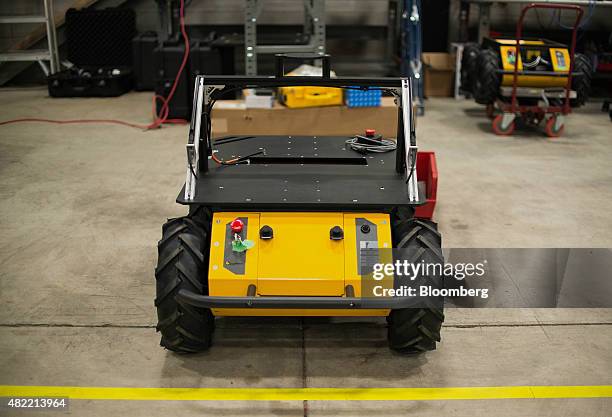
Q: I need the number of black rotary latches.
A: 2